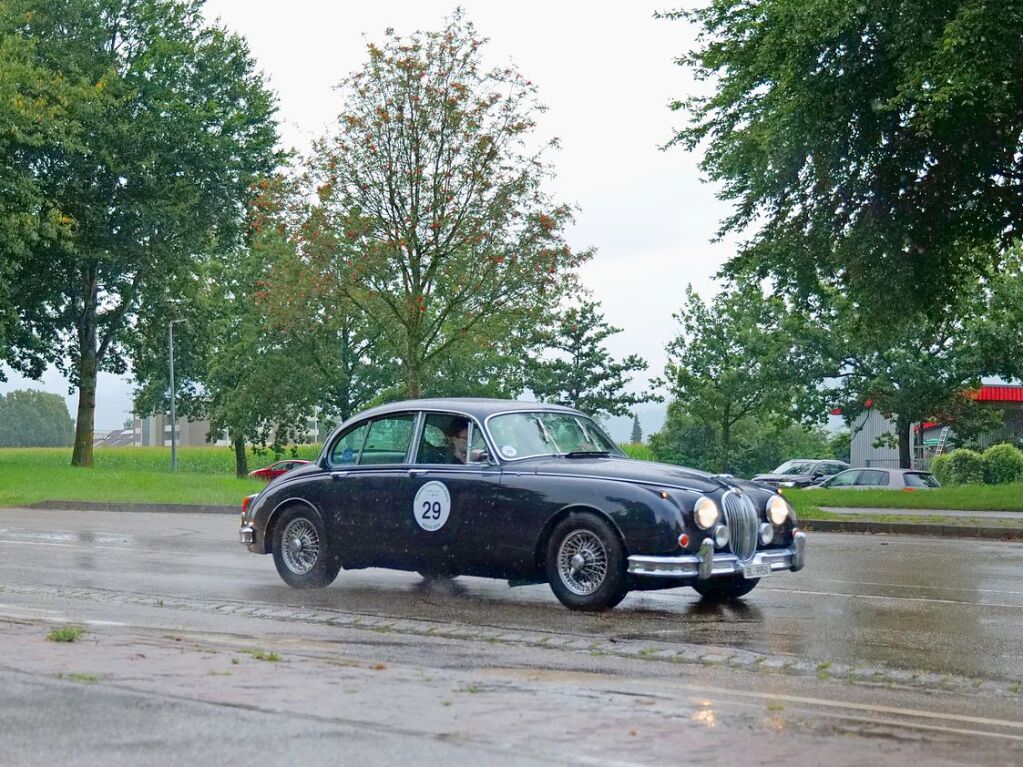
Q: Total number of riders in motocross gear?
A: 0